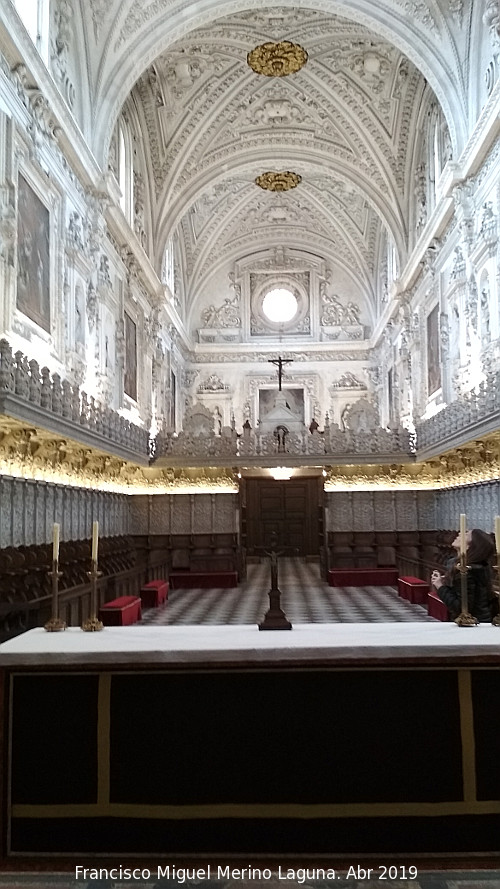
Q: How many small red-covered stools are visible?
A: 4